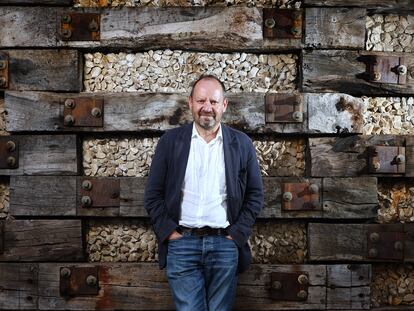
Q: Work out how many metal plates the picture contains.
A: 13